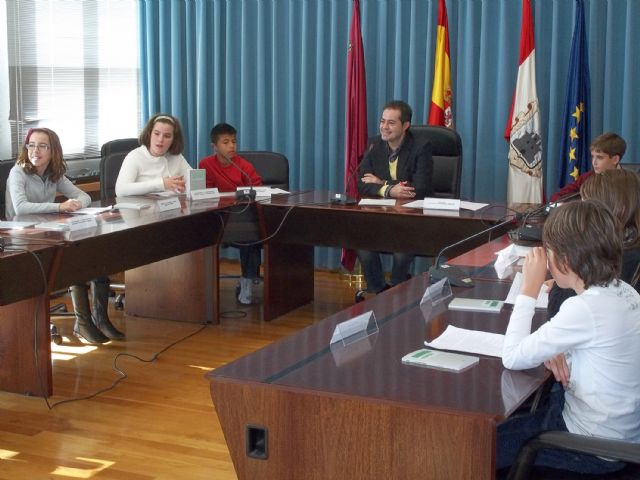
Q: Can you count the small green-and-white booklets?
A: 3